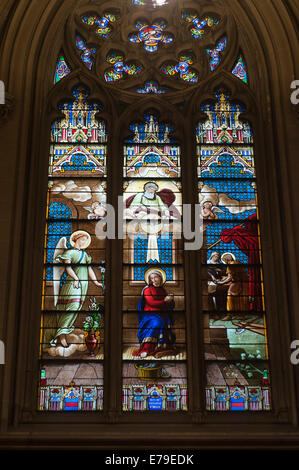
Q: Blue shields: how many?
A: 3